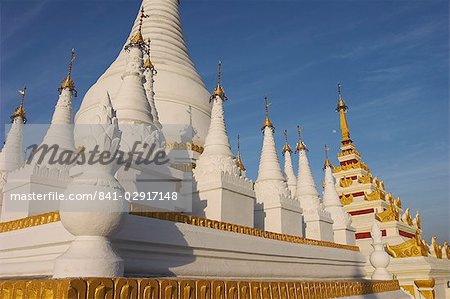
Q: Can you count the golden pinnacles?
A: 11